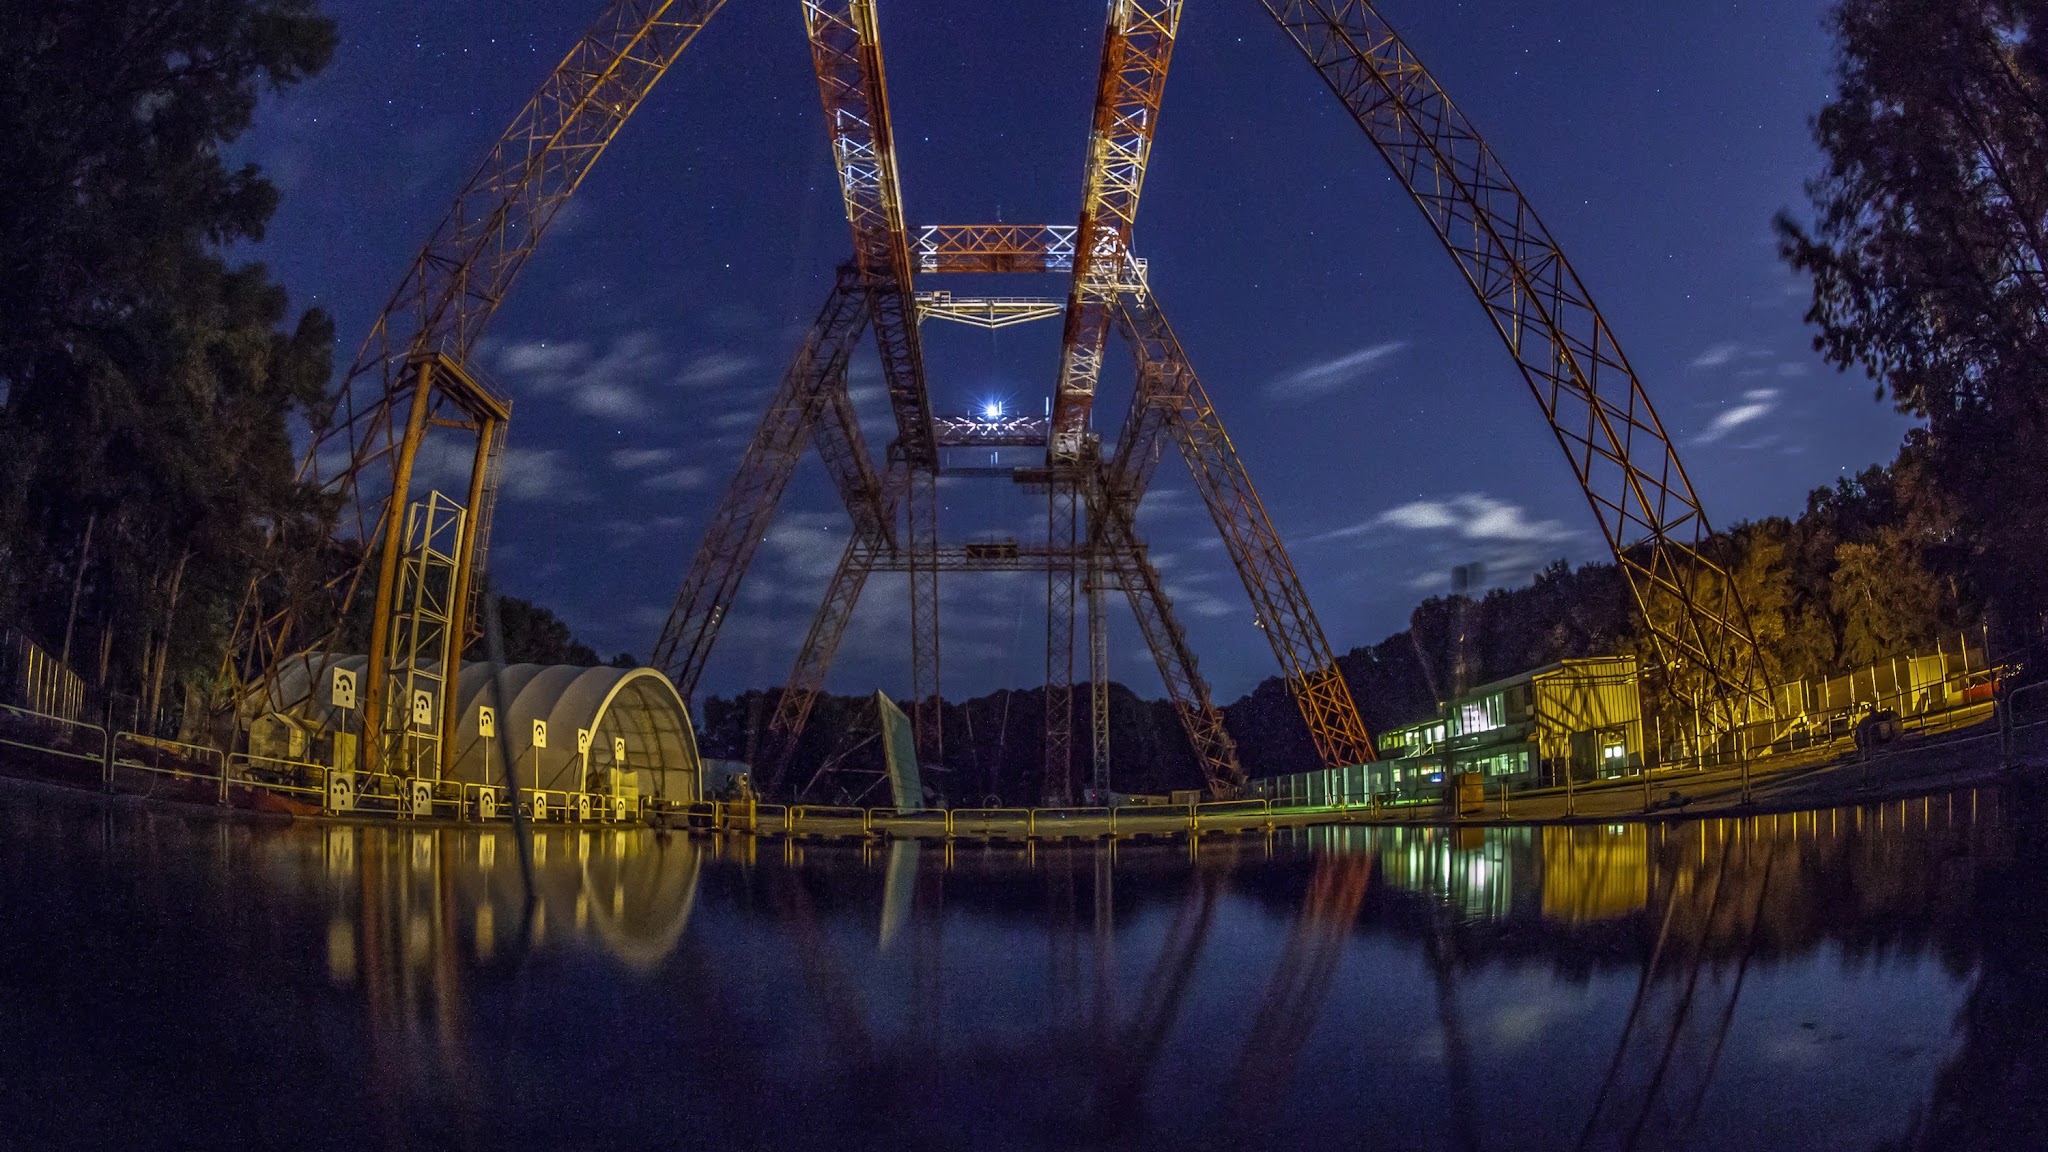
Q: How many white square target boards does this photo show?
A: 12